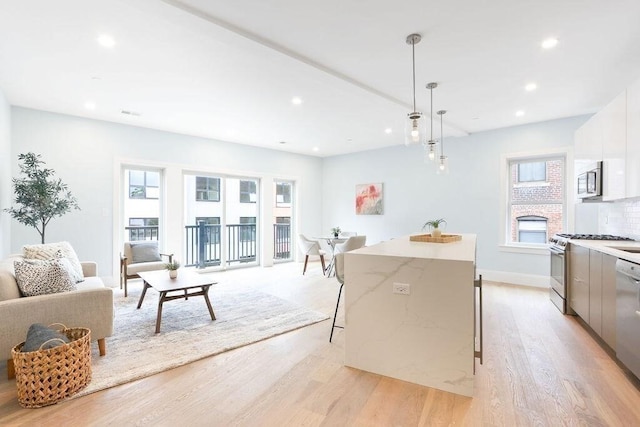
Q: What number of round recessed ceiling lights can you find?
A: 8